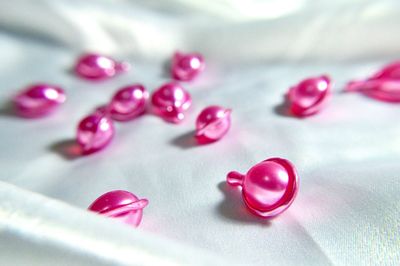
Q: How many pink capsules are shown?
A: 11